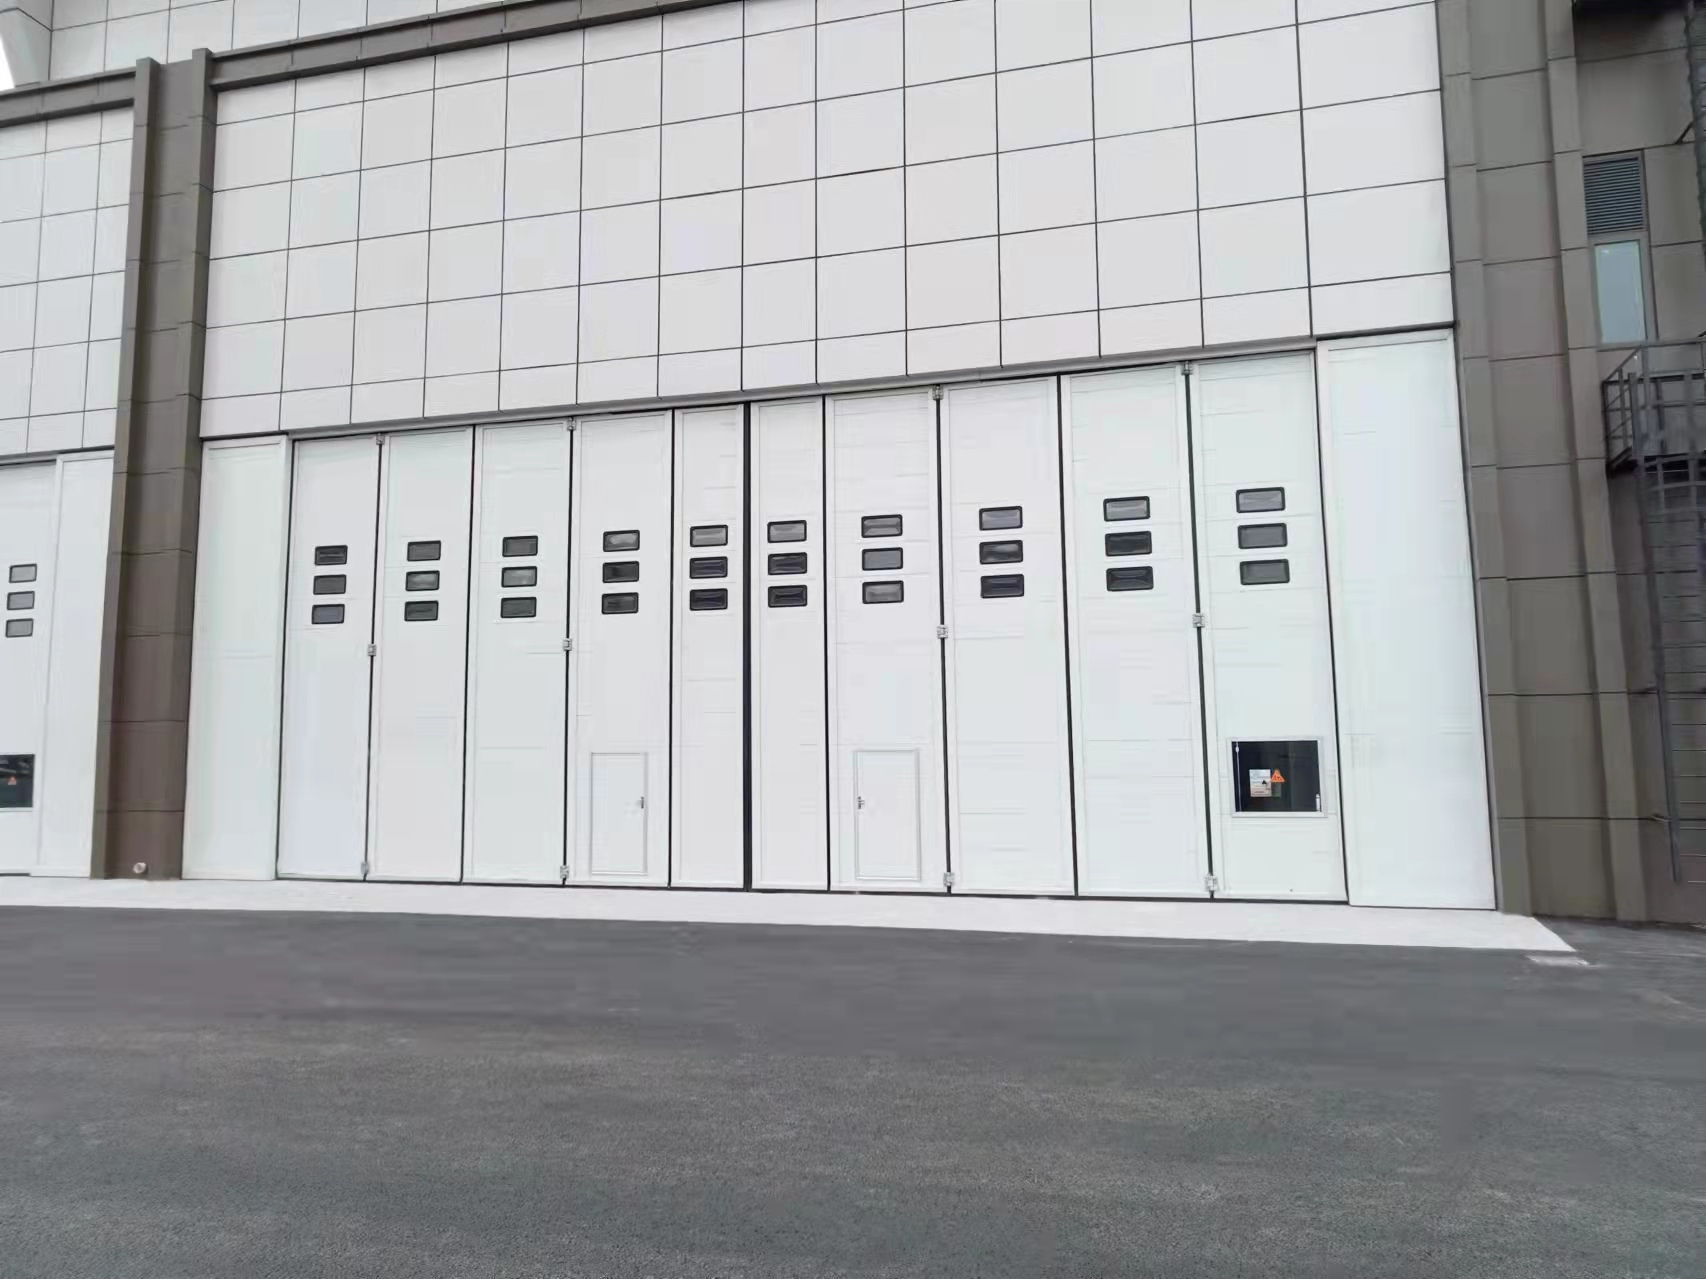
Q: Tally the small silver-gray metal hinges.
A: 12